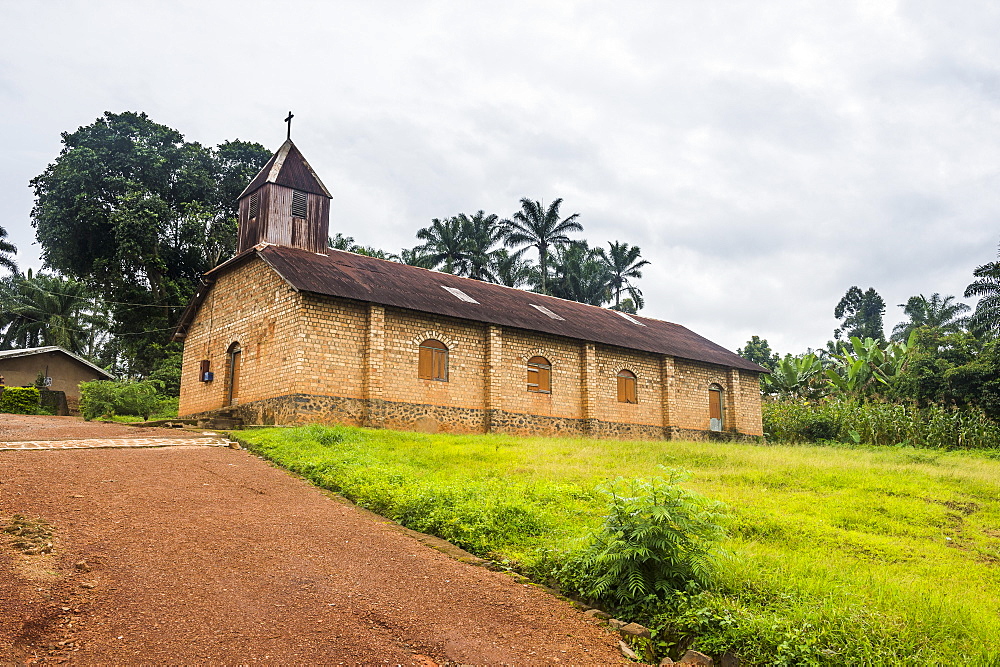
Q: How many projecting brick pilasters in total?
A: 5